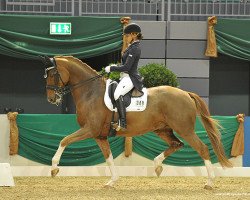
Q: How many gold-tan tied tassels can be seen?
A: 5